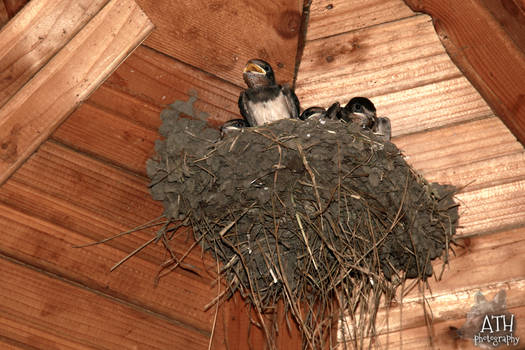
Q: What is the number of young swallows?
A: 4